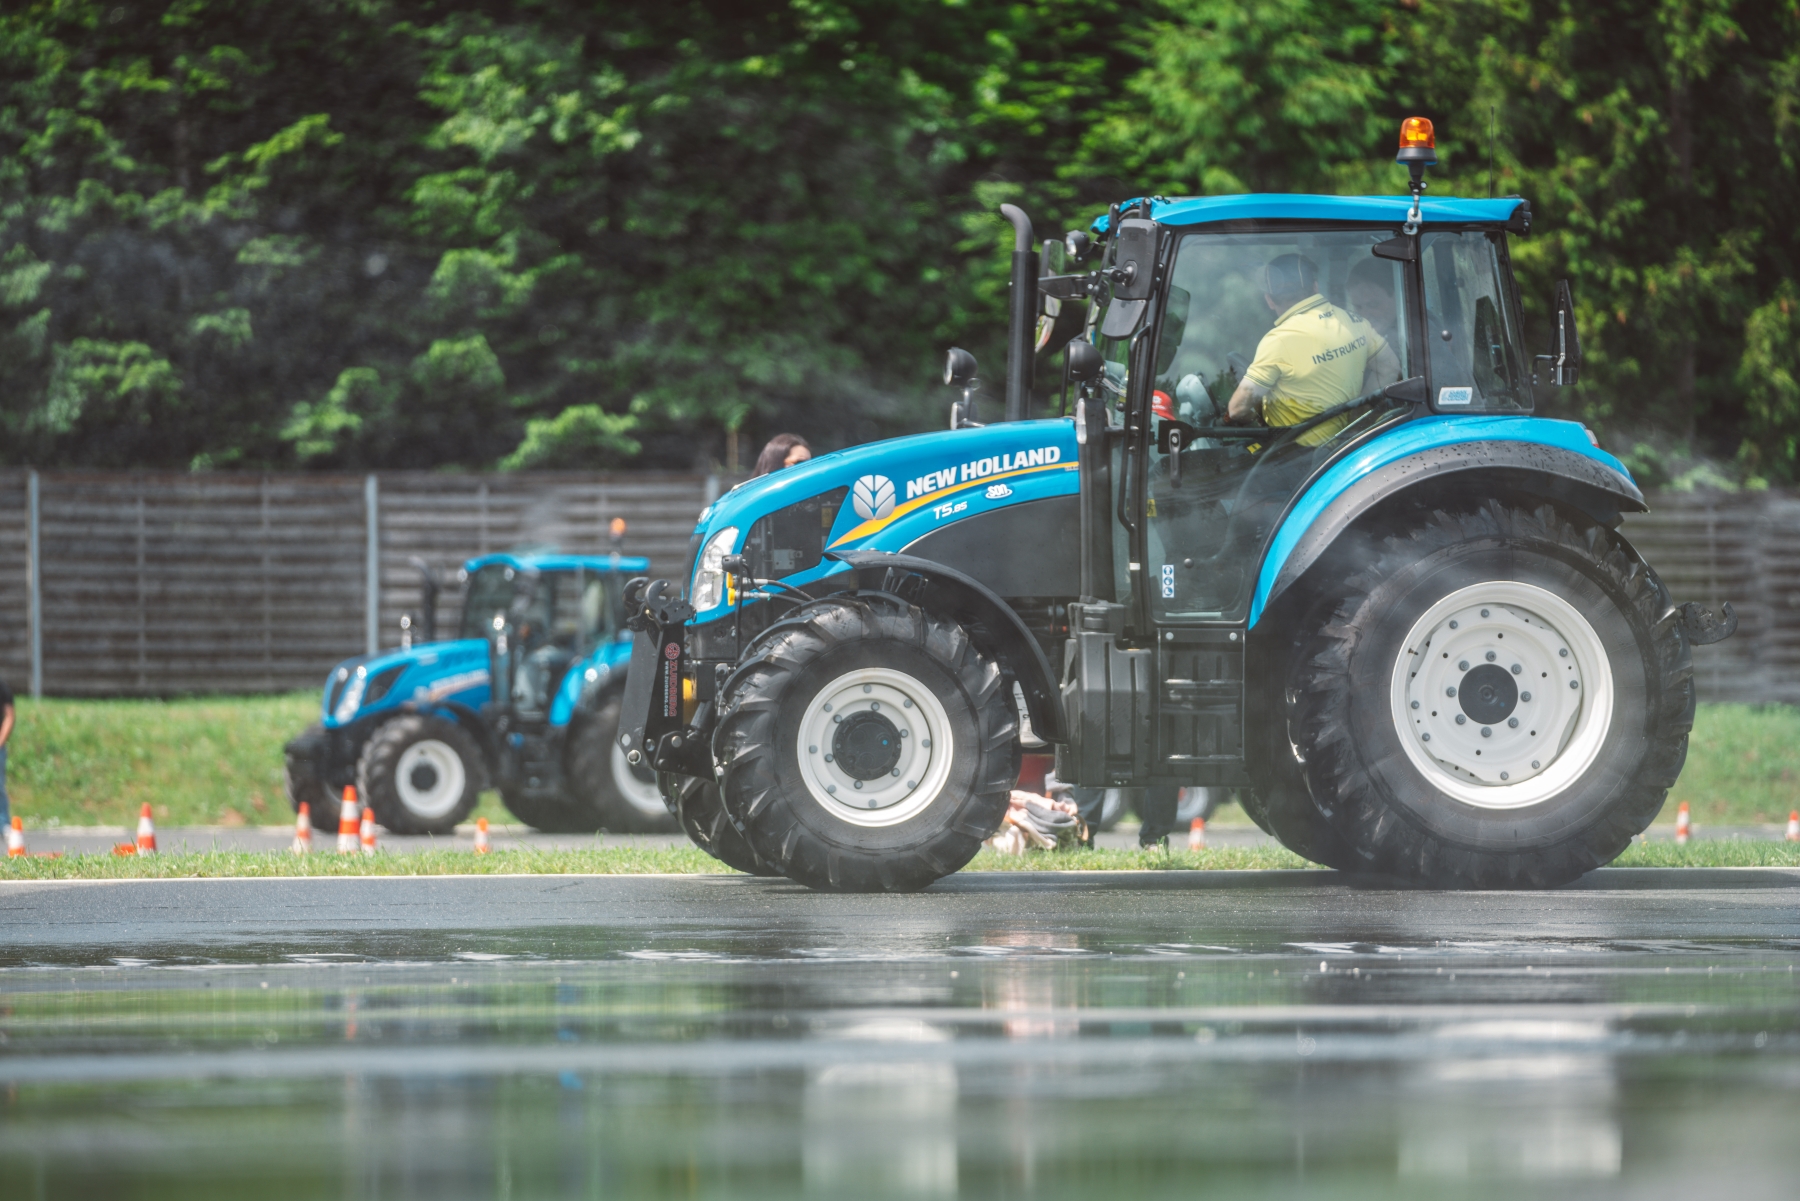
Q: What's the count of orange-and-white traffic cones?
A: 9